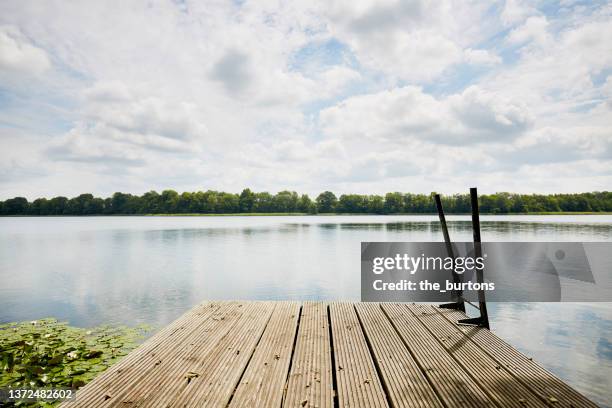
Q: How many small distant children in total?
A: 0